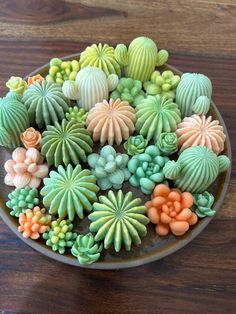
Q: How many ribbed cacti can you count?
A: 13